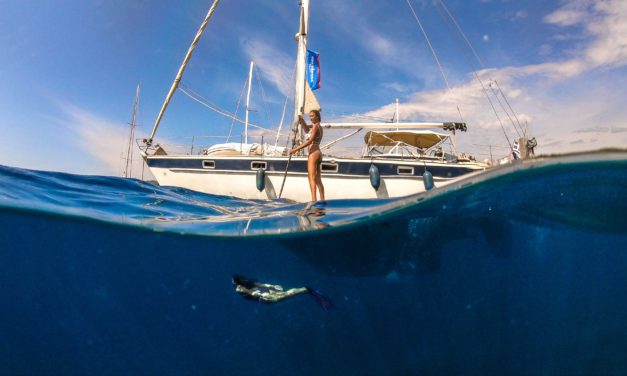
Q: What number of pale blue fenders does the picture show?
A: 3